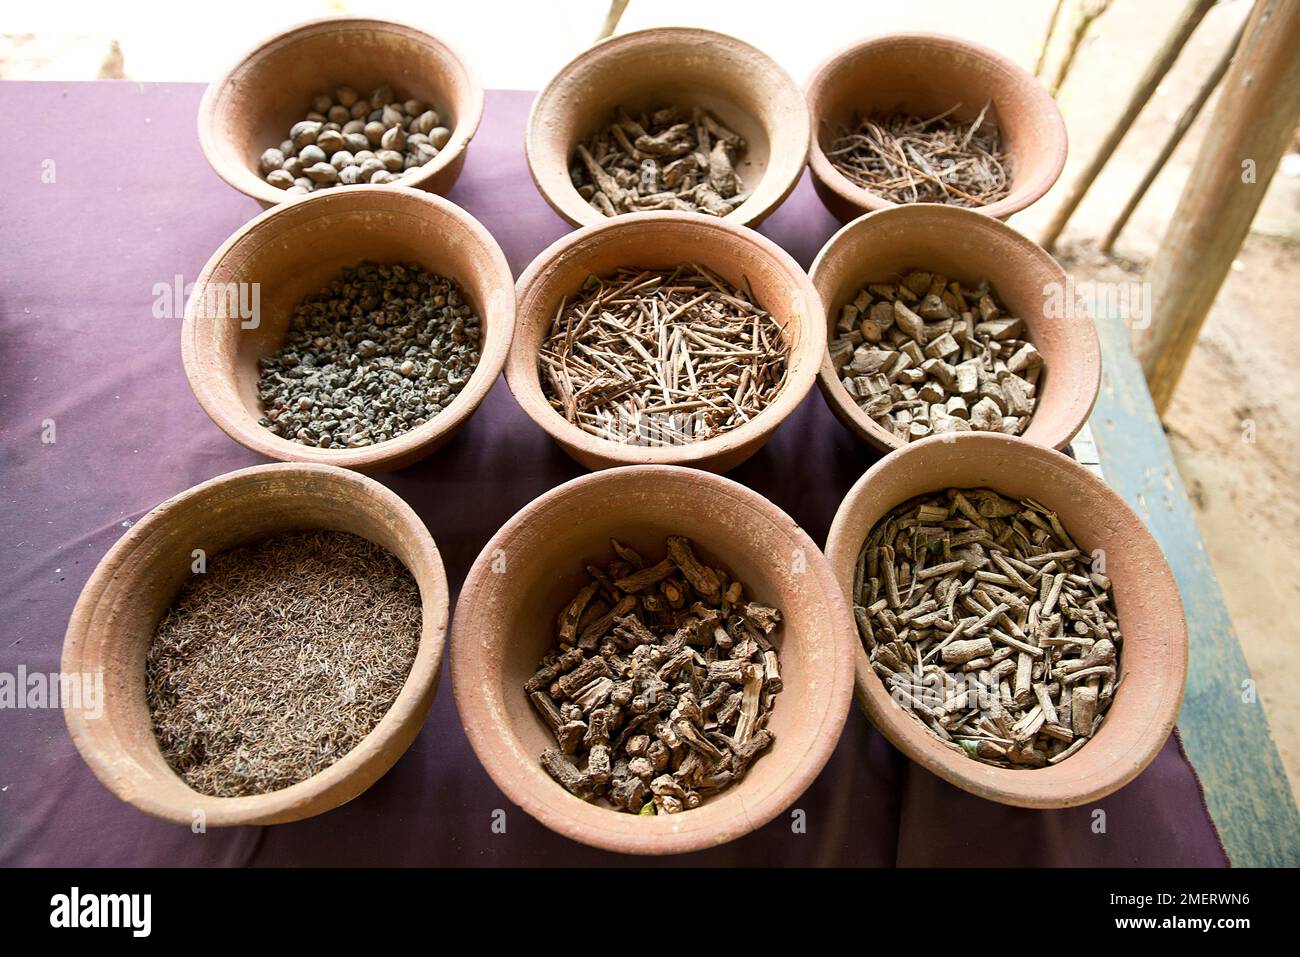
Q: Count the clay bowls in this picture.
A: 9